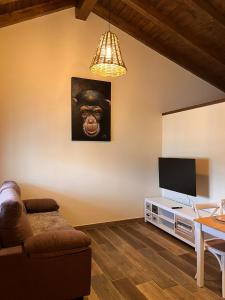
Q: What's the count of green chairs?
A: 0